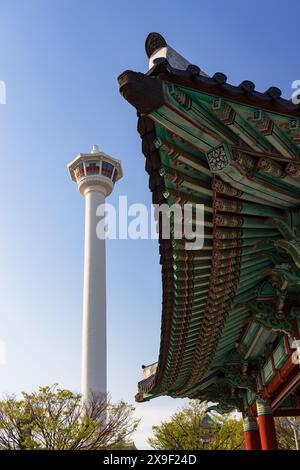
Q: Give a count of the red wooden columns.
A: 2